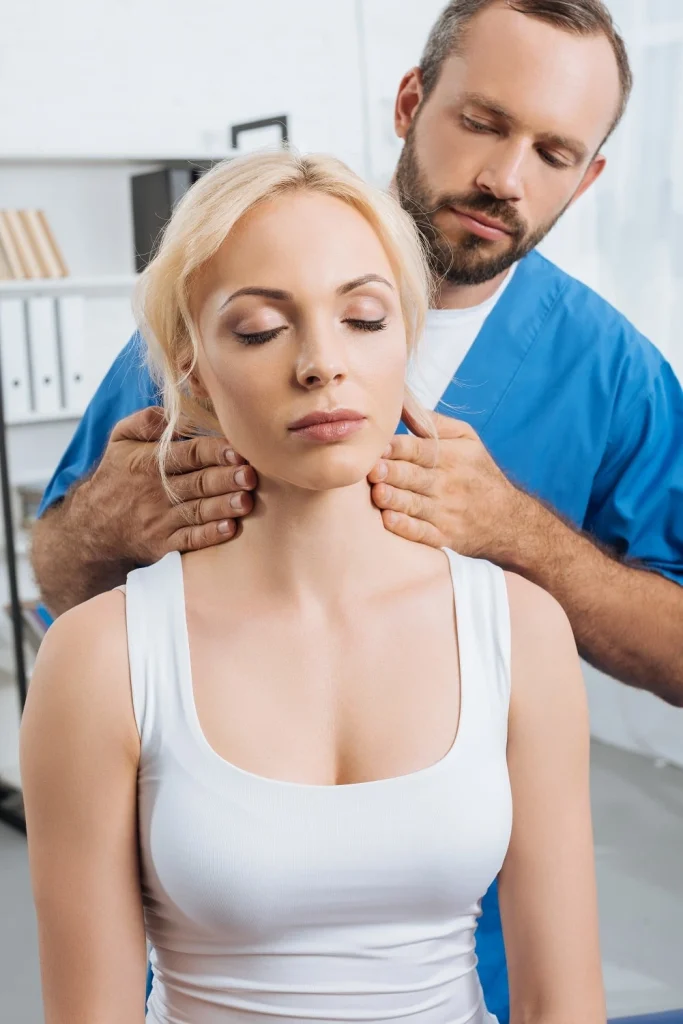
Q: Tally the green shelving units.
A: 0